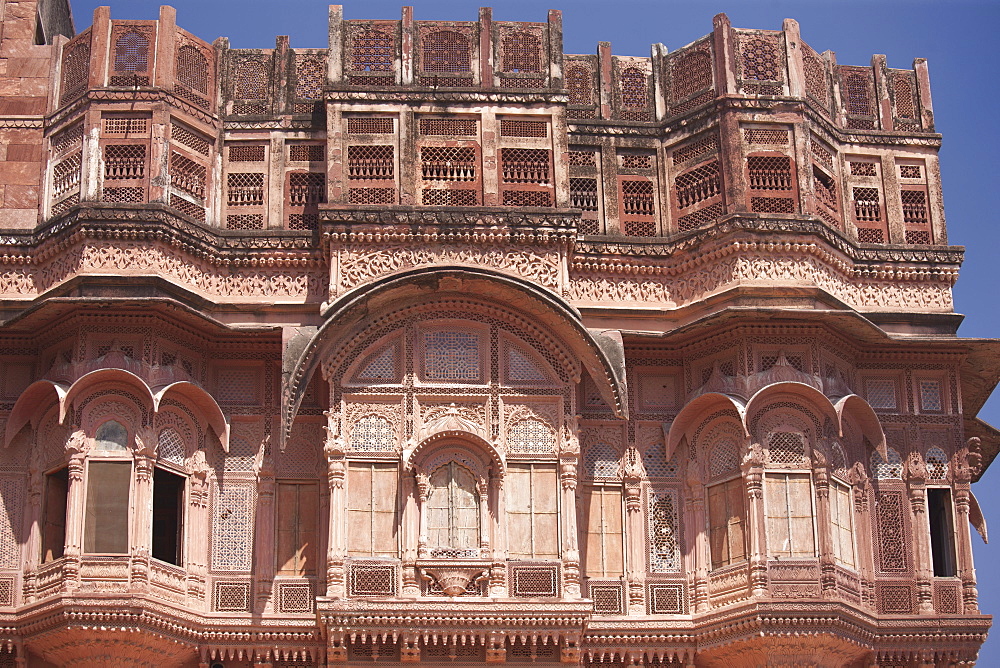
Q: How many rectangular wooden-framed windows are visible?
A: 11